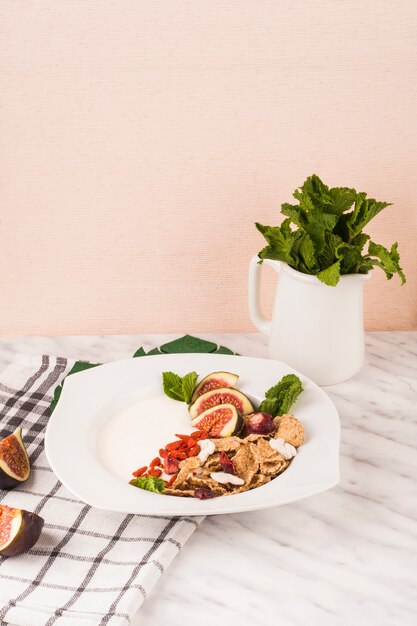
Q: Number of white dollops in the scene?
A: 3